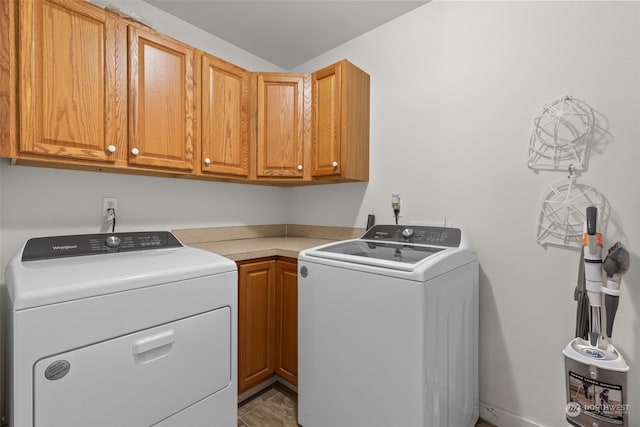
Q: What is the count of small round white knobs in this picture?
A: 5